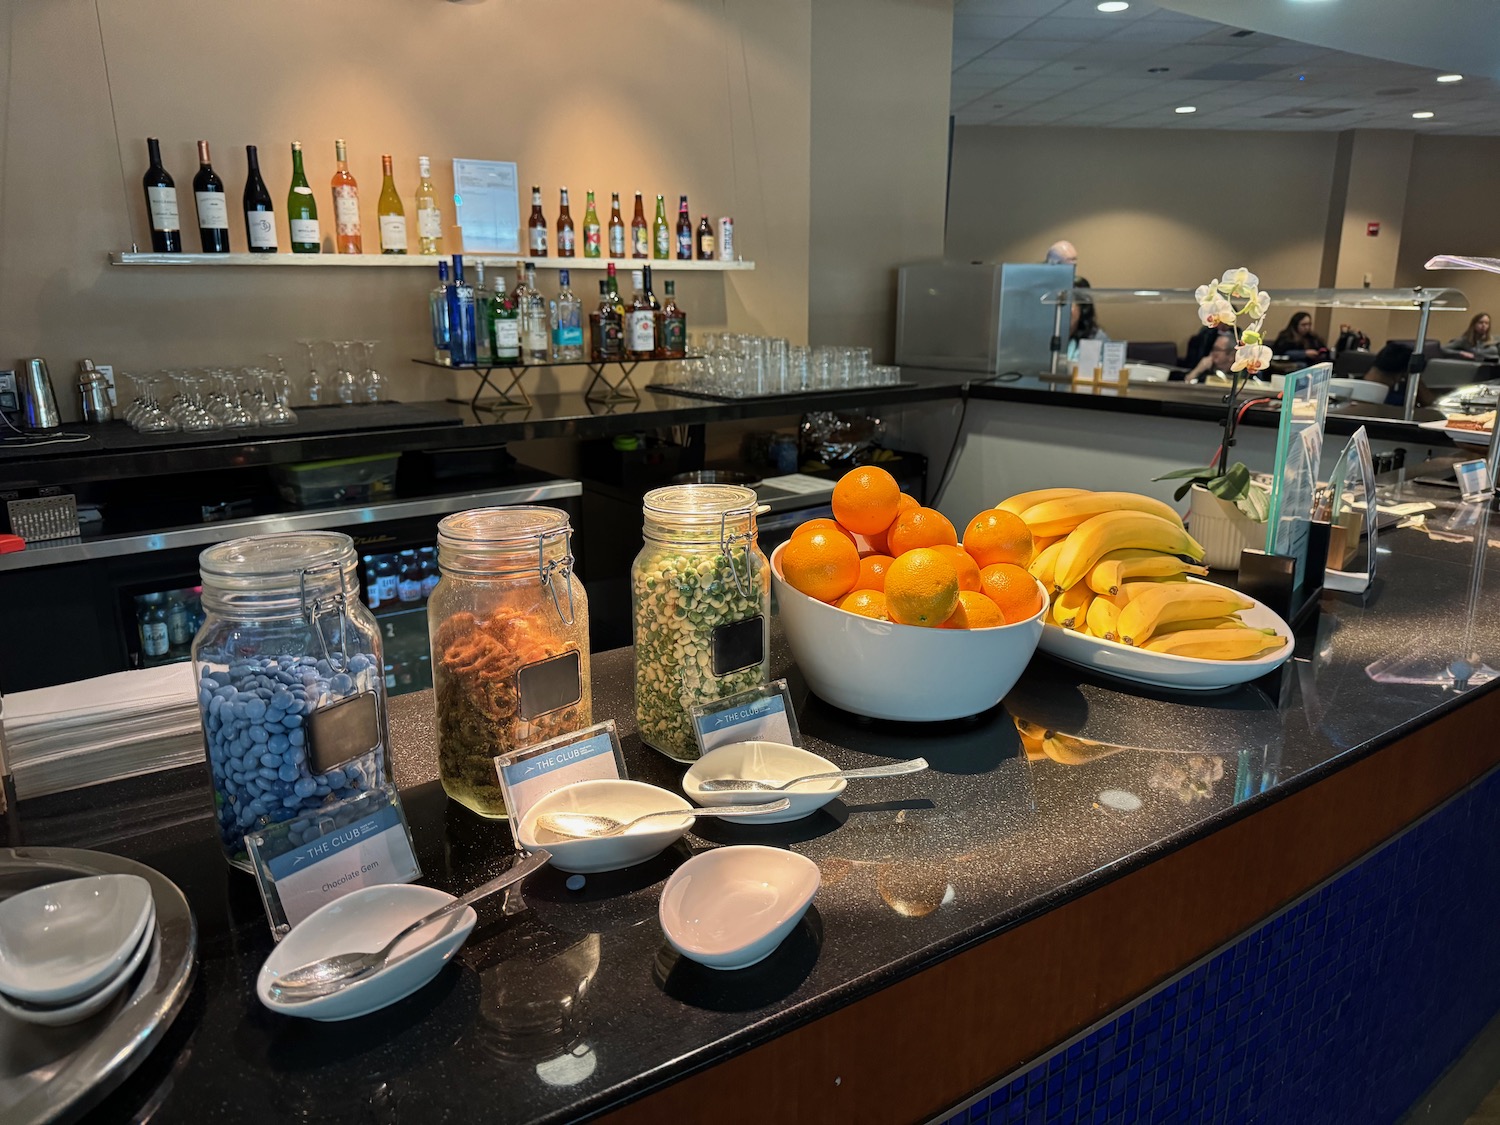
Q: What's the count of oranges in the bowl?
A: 12